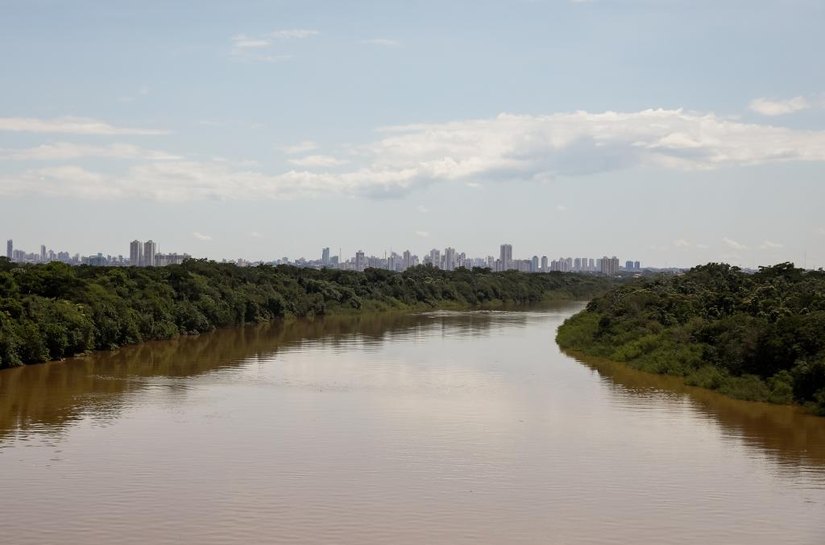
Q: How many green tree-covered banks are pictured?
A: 2